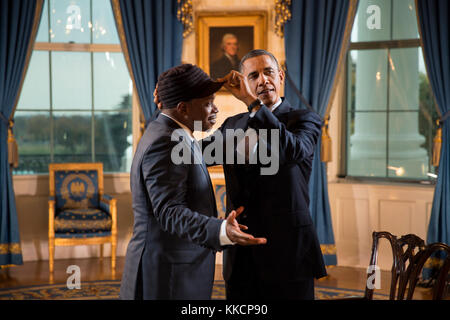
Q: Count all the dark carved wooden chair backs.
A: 1